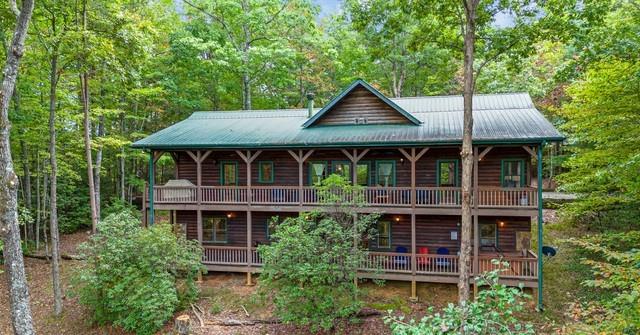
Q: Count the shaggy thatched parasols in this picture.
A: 0